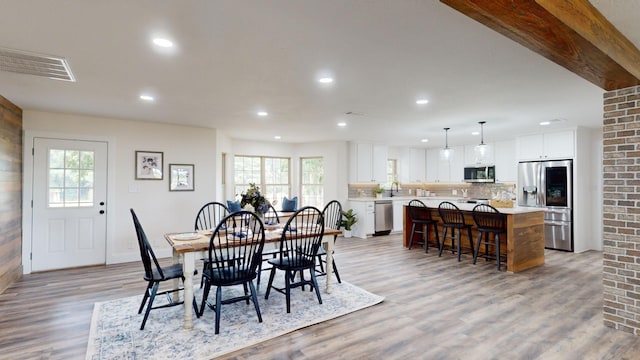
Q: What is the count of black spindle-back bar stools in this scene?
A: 3